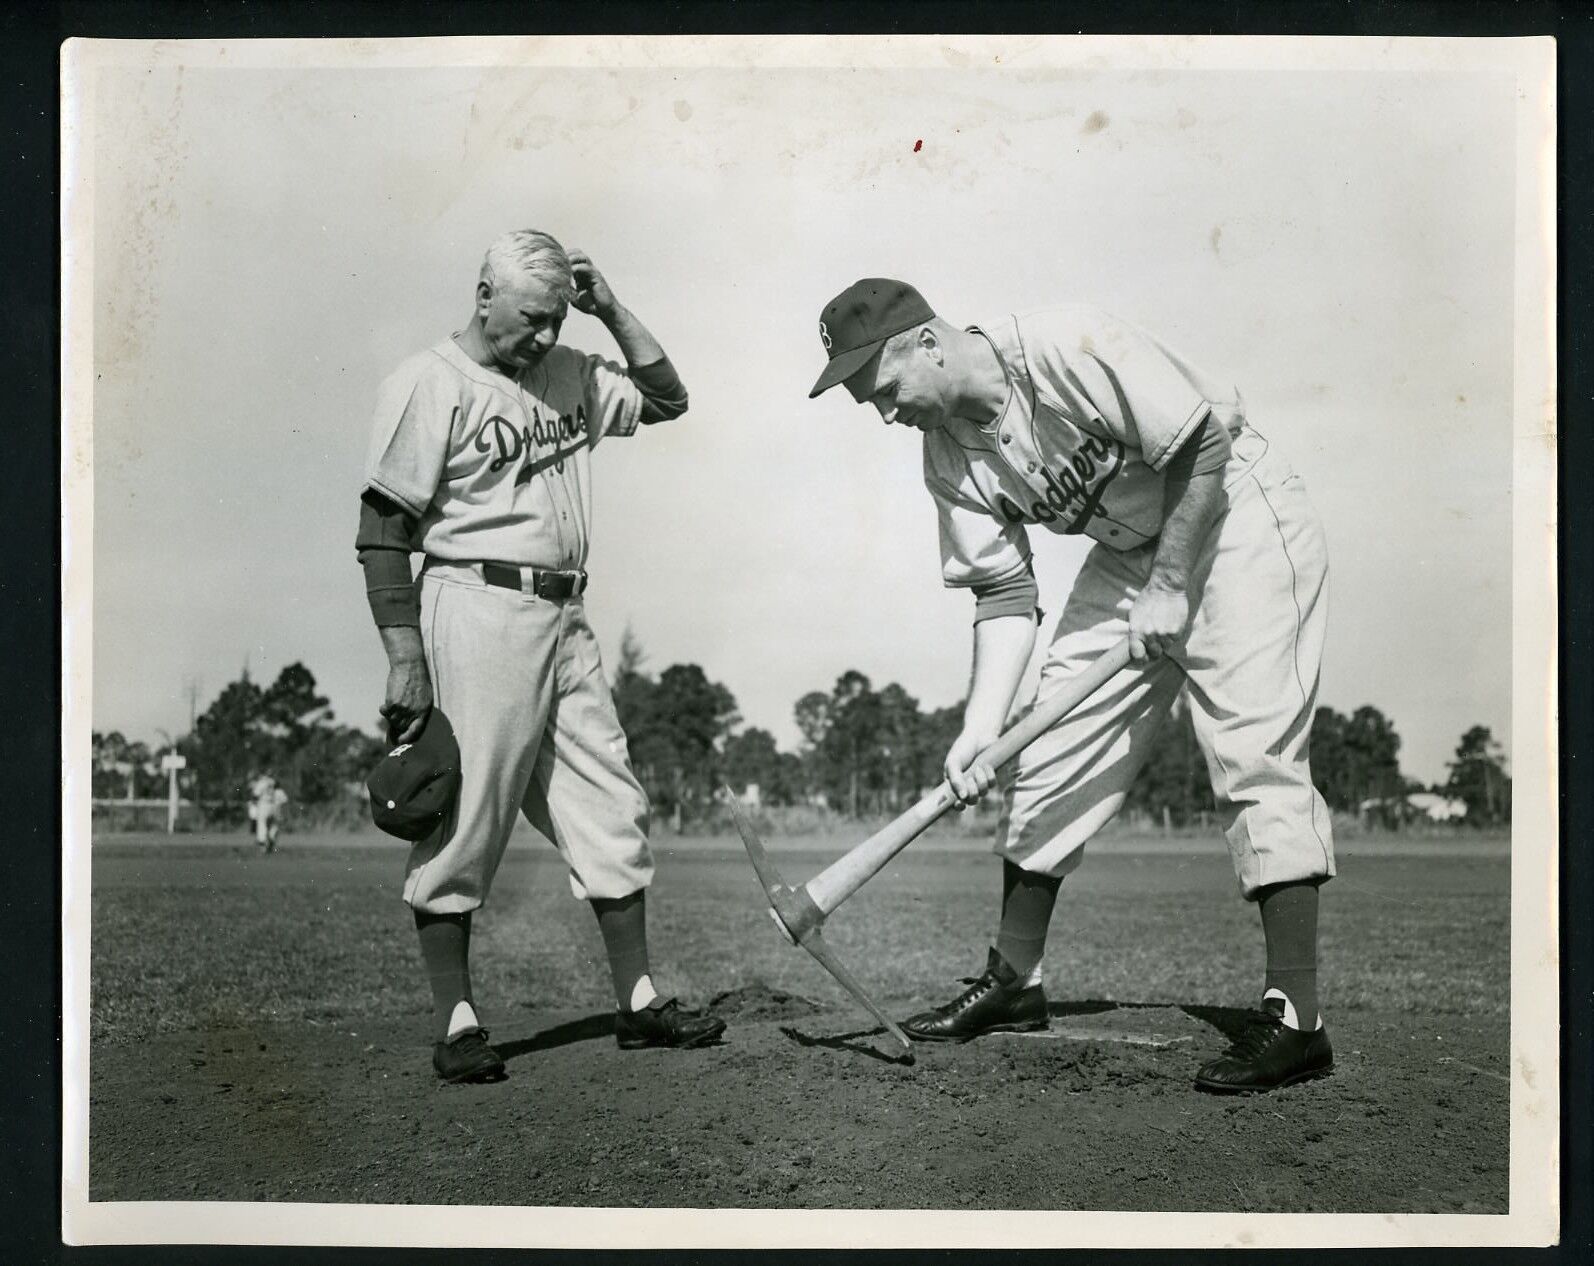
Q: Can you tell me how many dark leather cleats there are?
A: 4